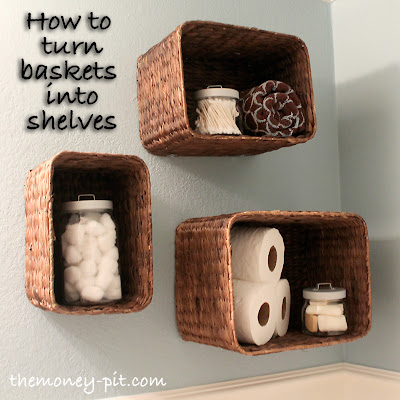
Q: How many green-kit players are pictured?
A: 0